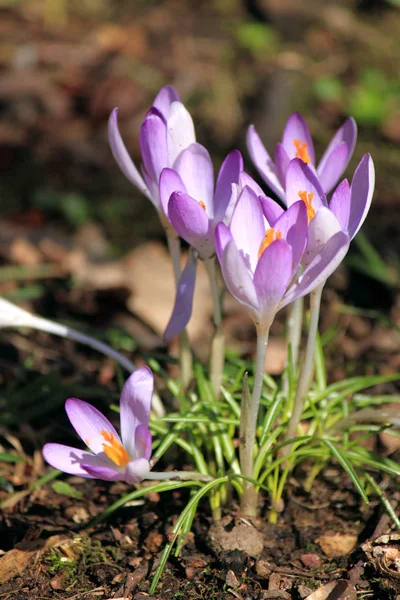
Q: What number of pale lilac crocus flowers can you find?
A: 6